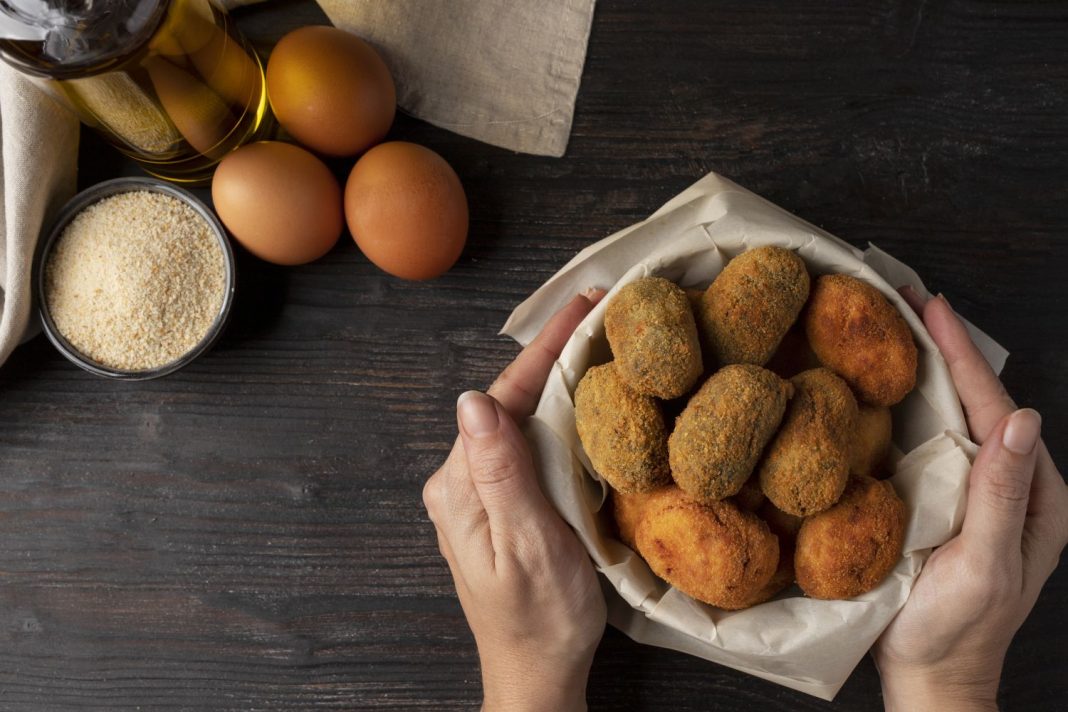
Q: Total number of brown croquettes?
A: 5